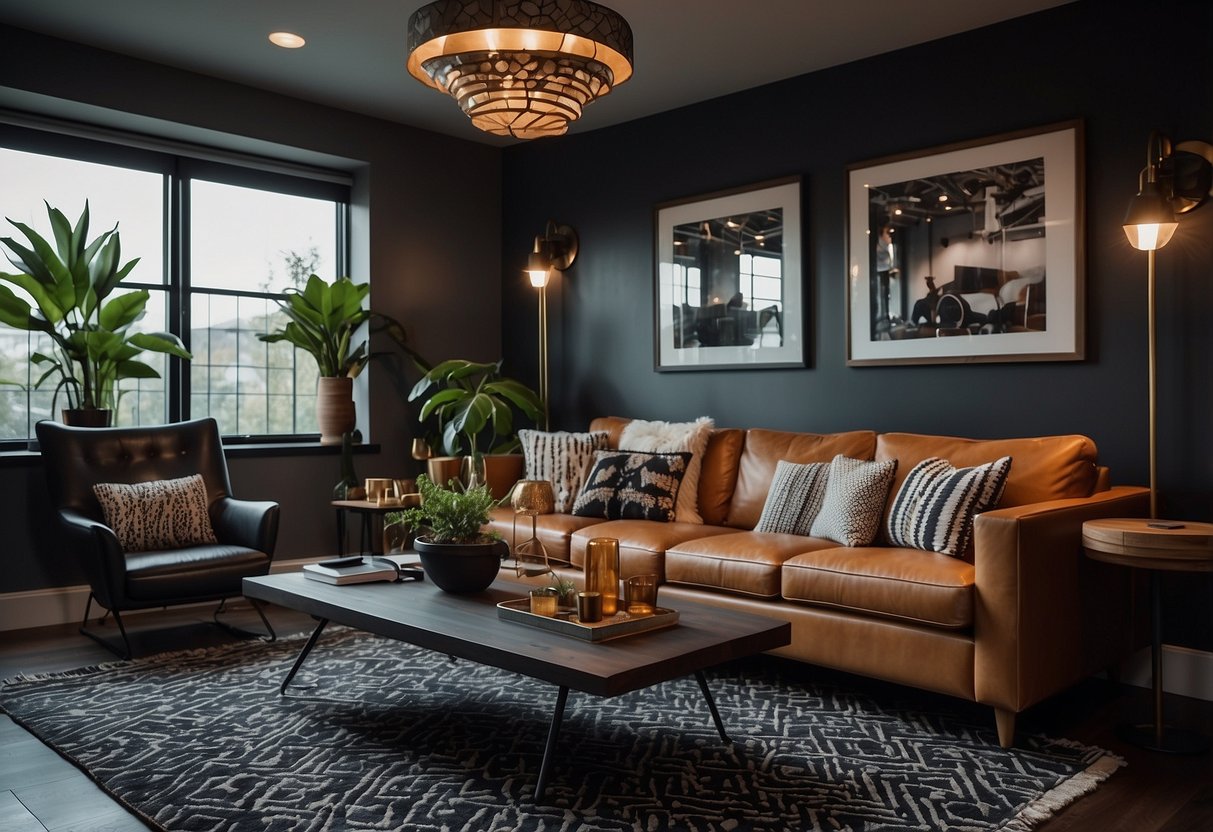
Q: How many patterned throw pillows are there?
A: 6